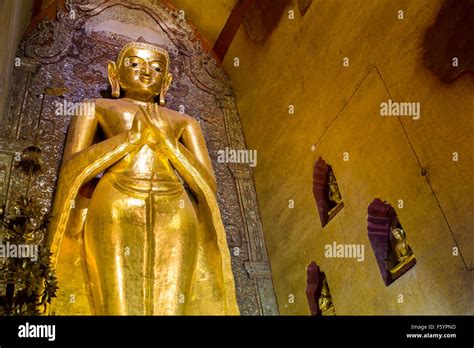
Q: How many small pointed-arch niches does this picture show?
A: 3